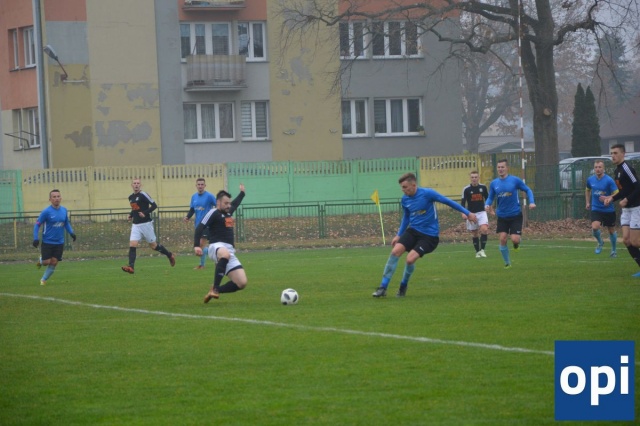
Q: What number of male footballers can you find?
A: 9